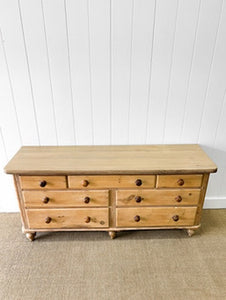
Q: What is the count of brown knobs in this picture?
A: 12